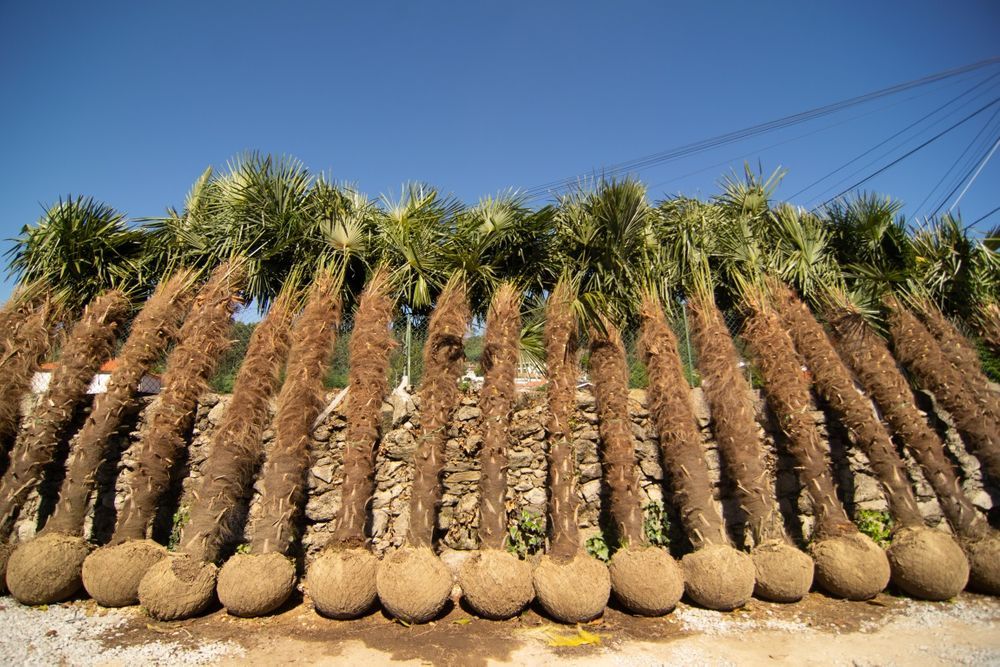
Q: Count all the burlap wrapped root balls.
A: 15